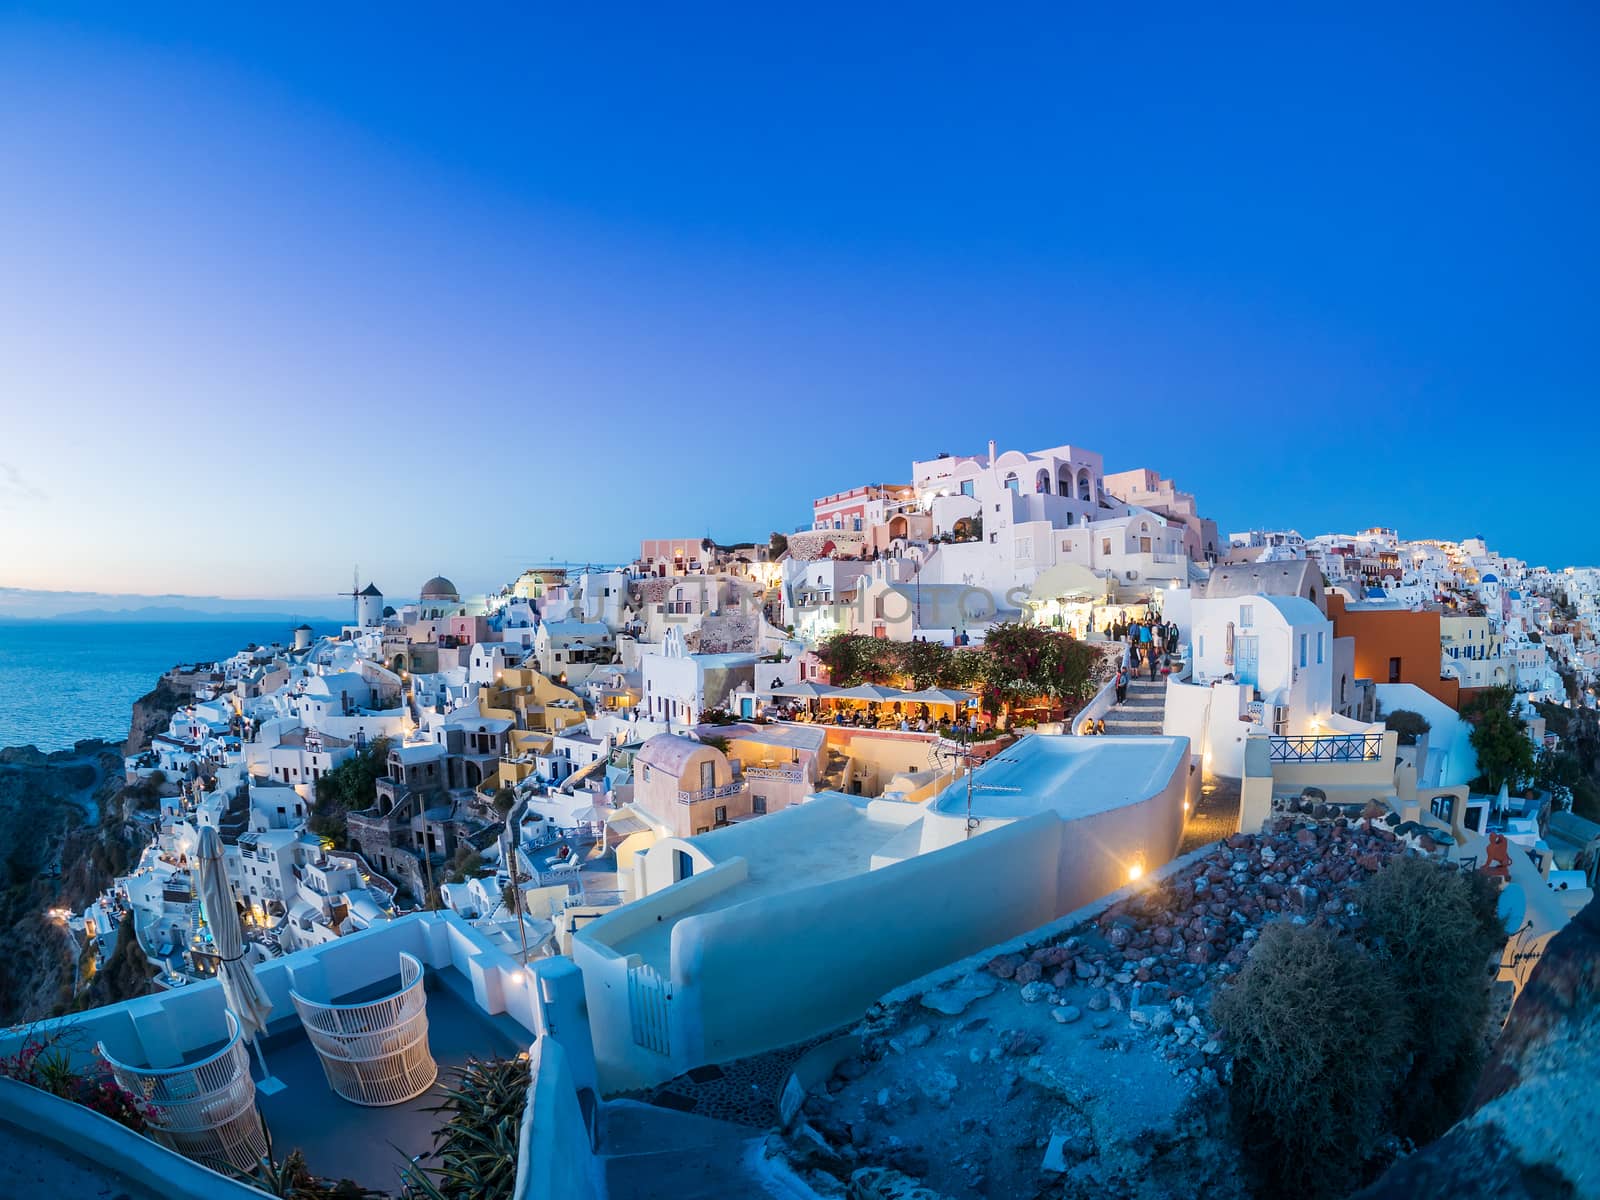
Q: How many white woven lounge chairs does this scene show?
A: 2